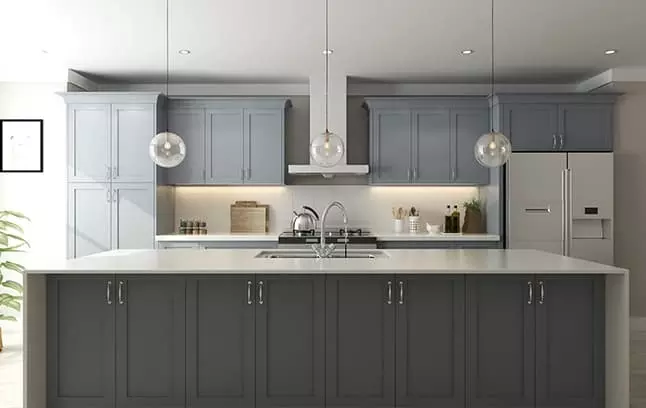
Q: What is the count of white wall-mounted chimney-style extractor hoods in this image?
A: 1